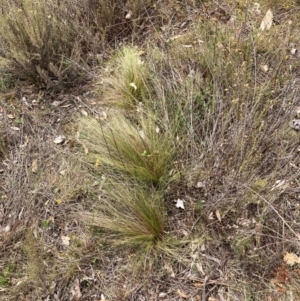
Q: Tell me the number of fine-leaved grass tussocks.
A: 3